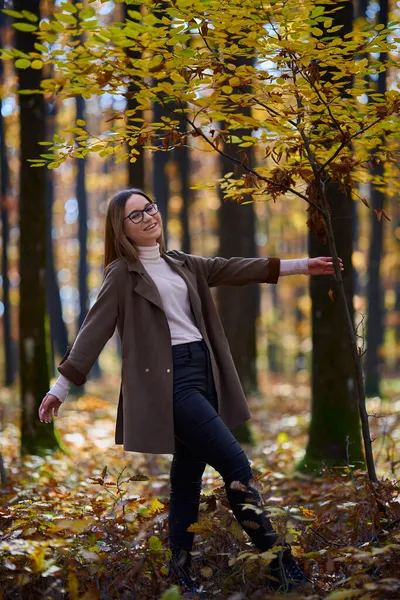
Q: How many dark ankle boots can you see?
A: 2